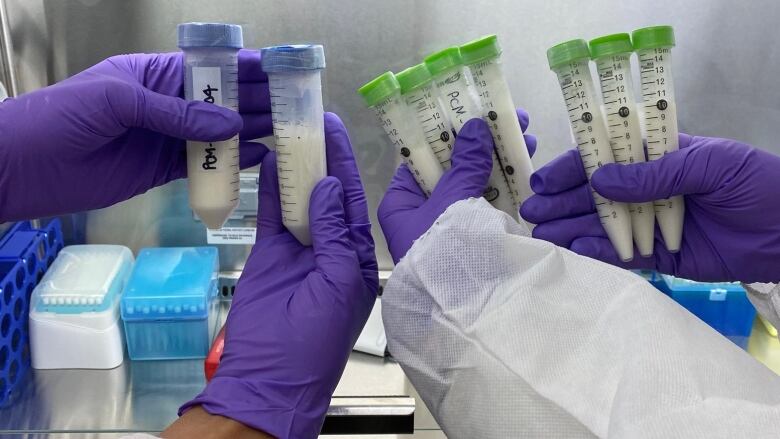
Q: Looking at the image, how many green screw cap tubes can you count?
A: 7